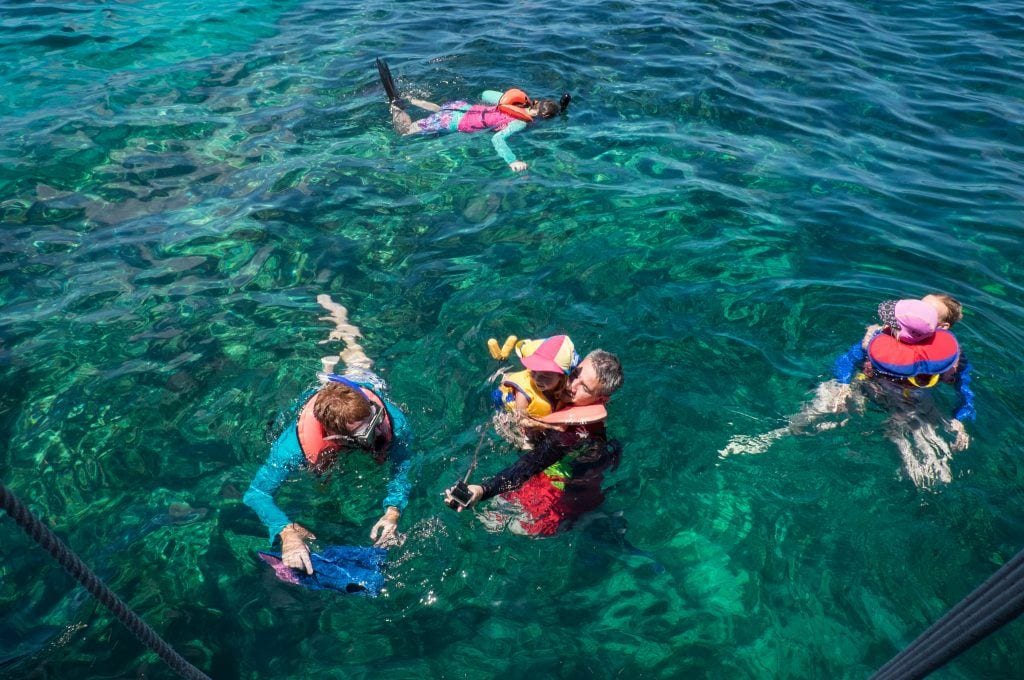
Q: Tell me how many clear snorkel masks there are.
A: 1